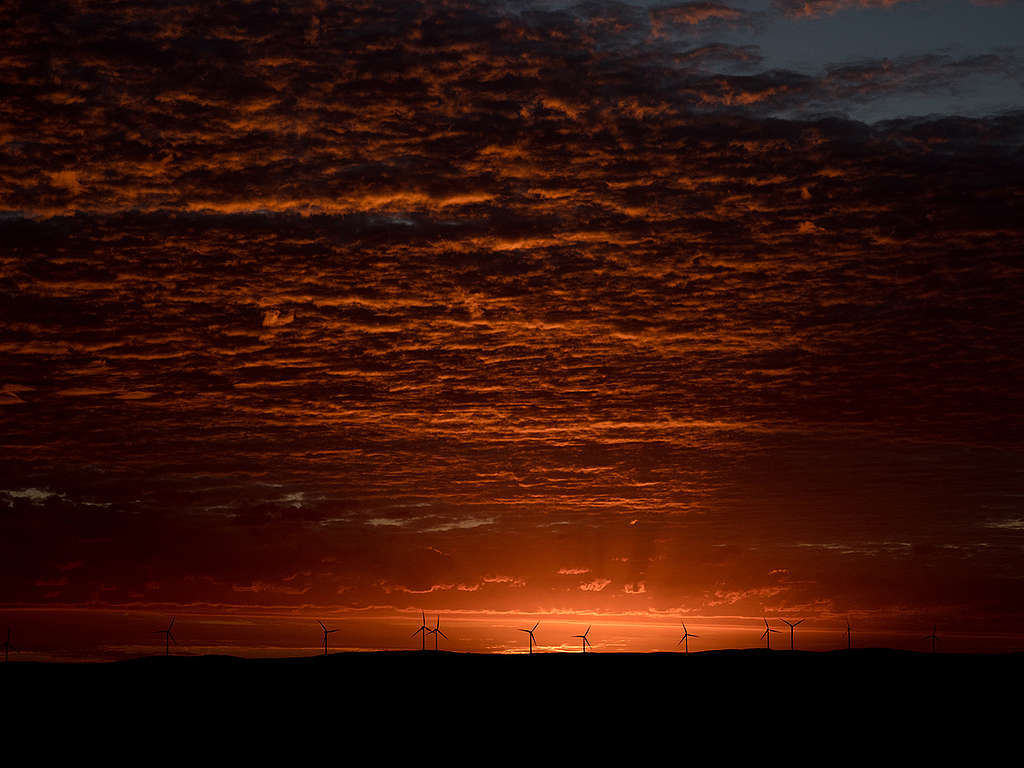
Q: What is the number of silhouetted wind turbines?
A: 12